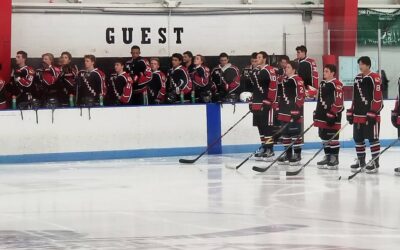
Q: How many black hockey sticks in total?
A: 5